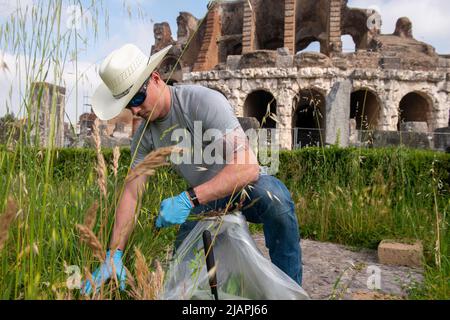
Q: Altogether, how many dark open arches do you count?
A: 4